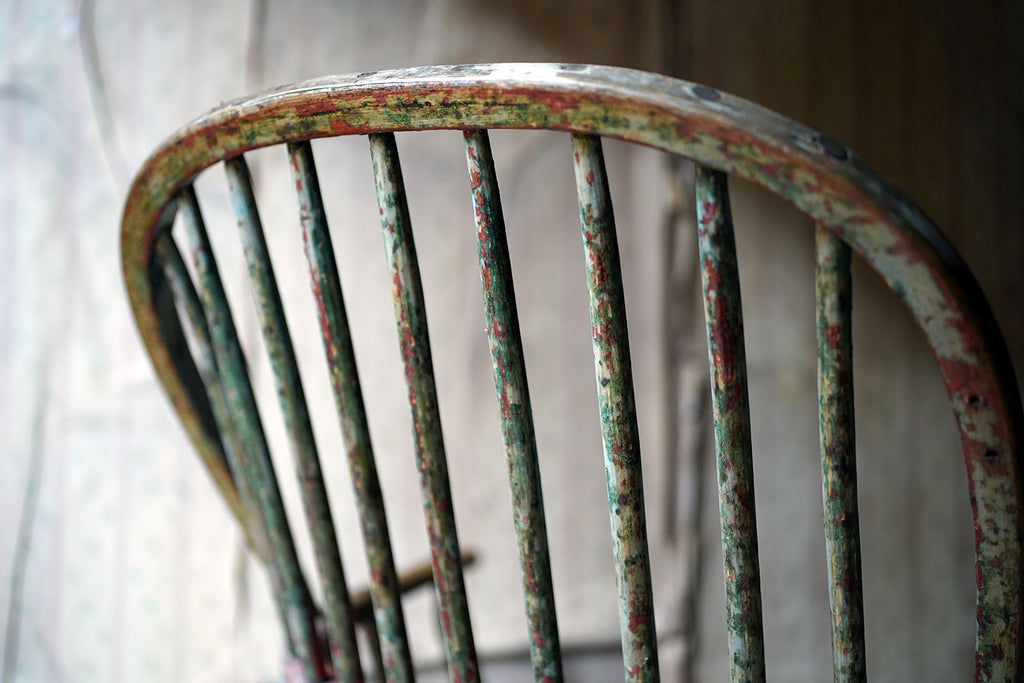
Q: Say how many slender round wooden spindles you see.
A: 9